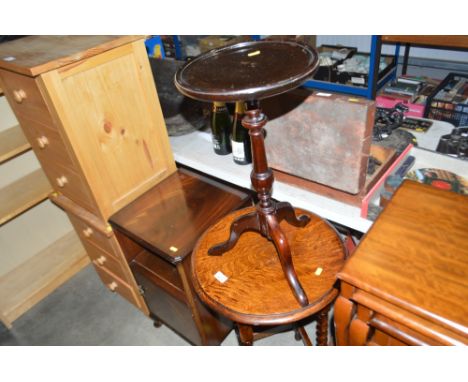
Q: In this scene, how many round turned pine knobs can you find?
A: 6